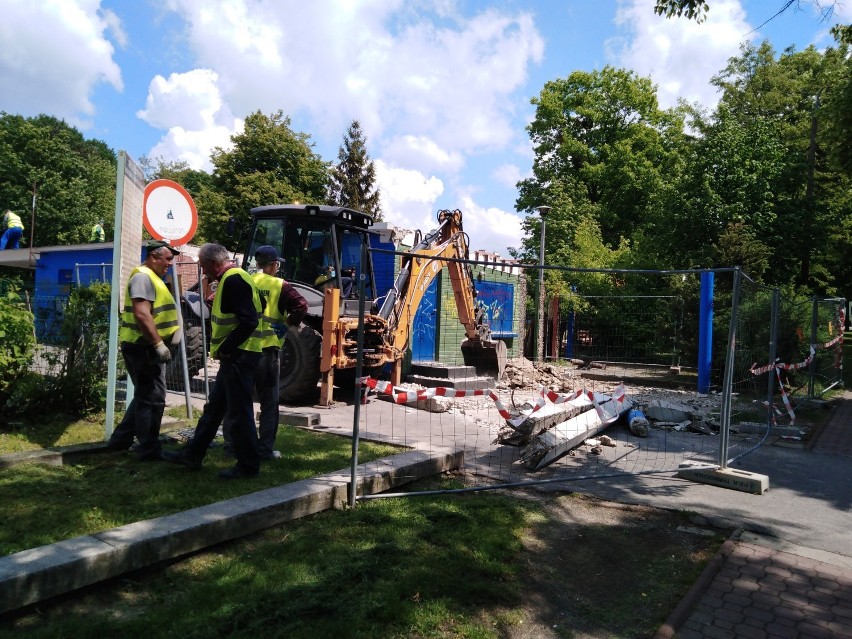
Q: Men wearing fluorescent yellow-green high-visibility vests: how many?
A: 5